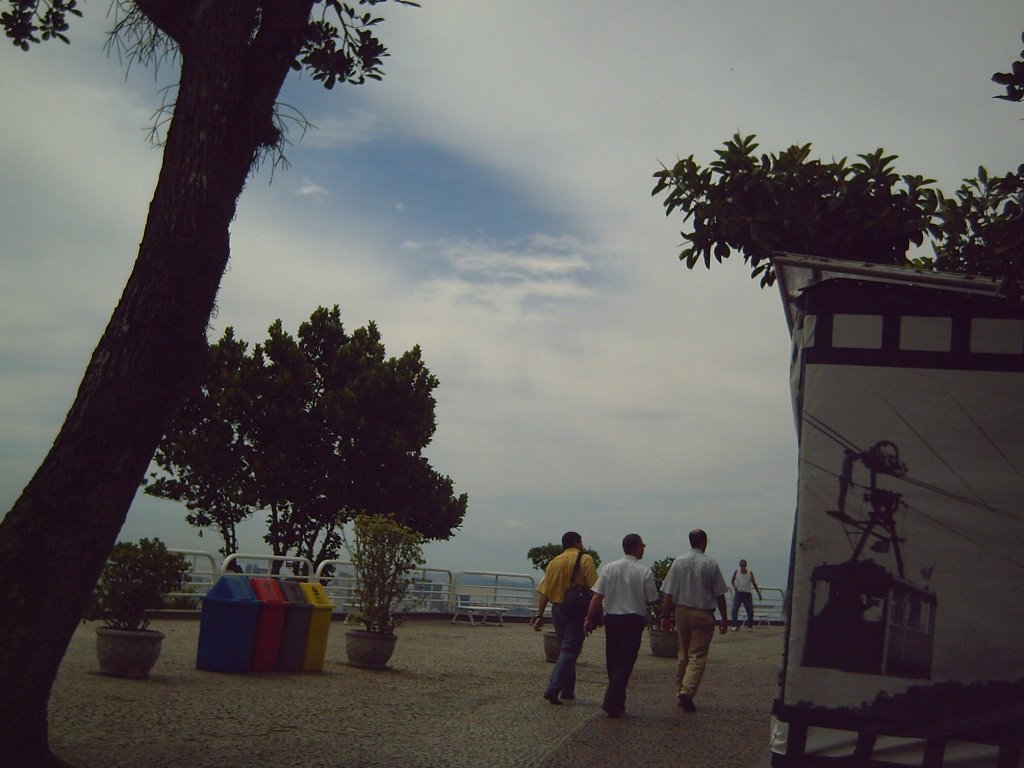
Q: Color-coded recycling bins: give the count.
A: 4